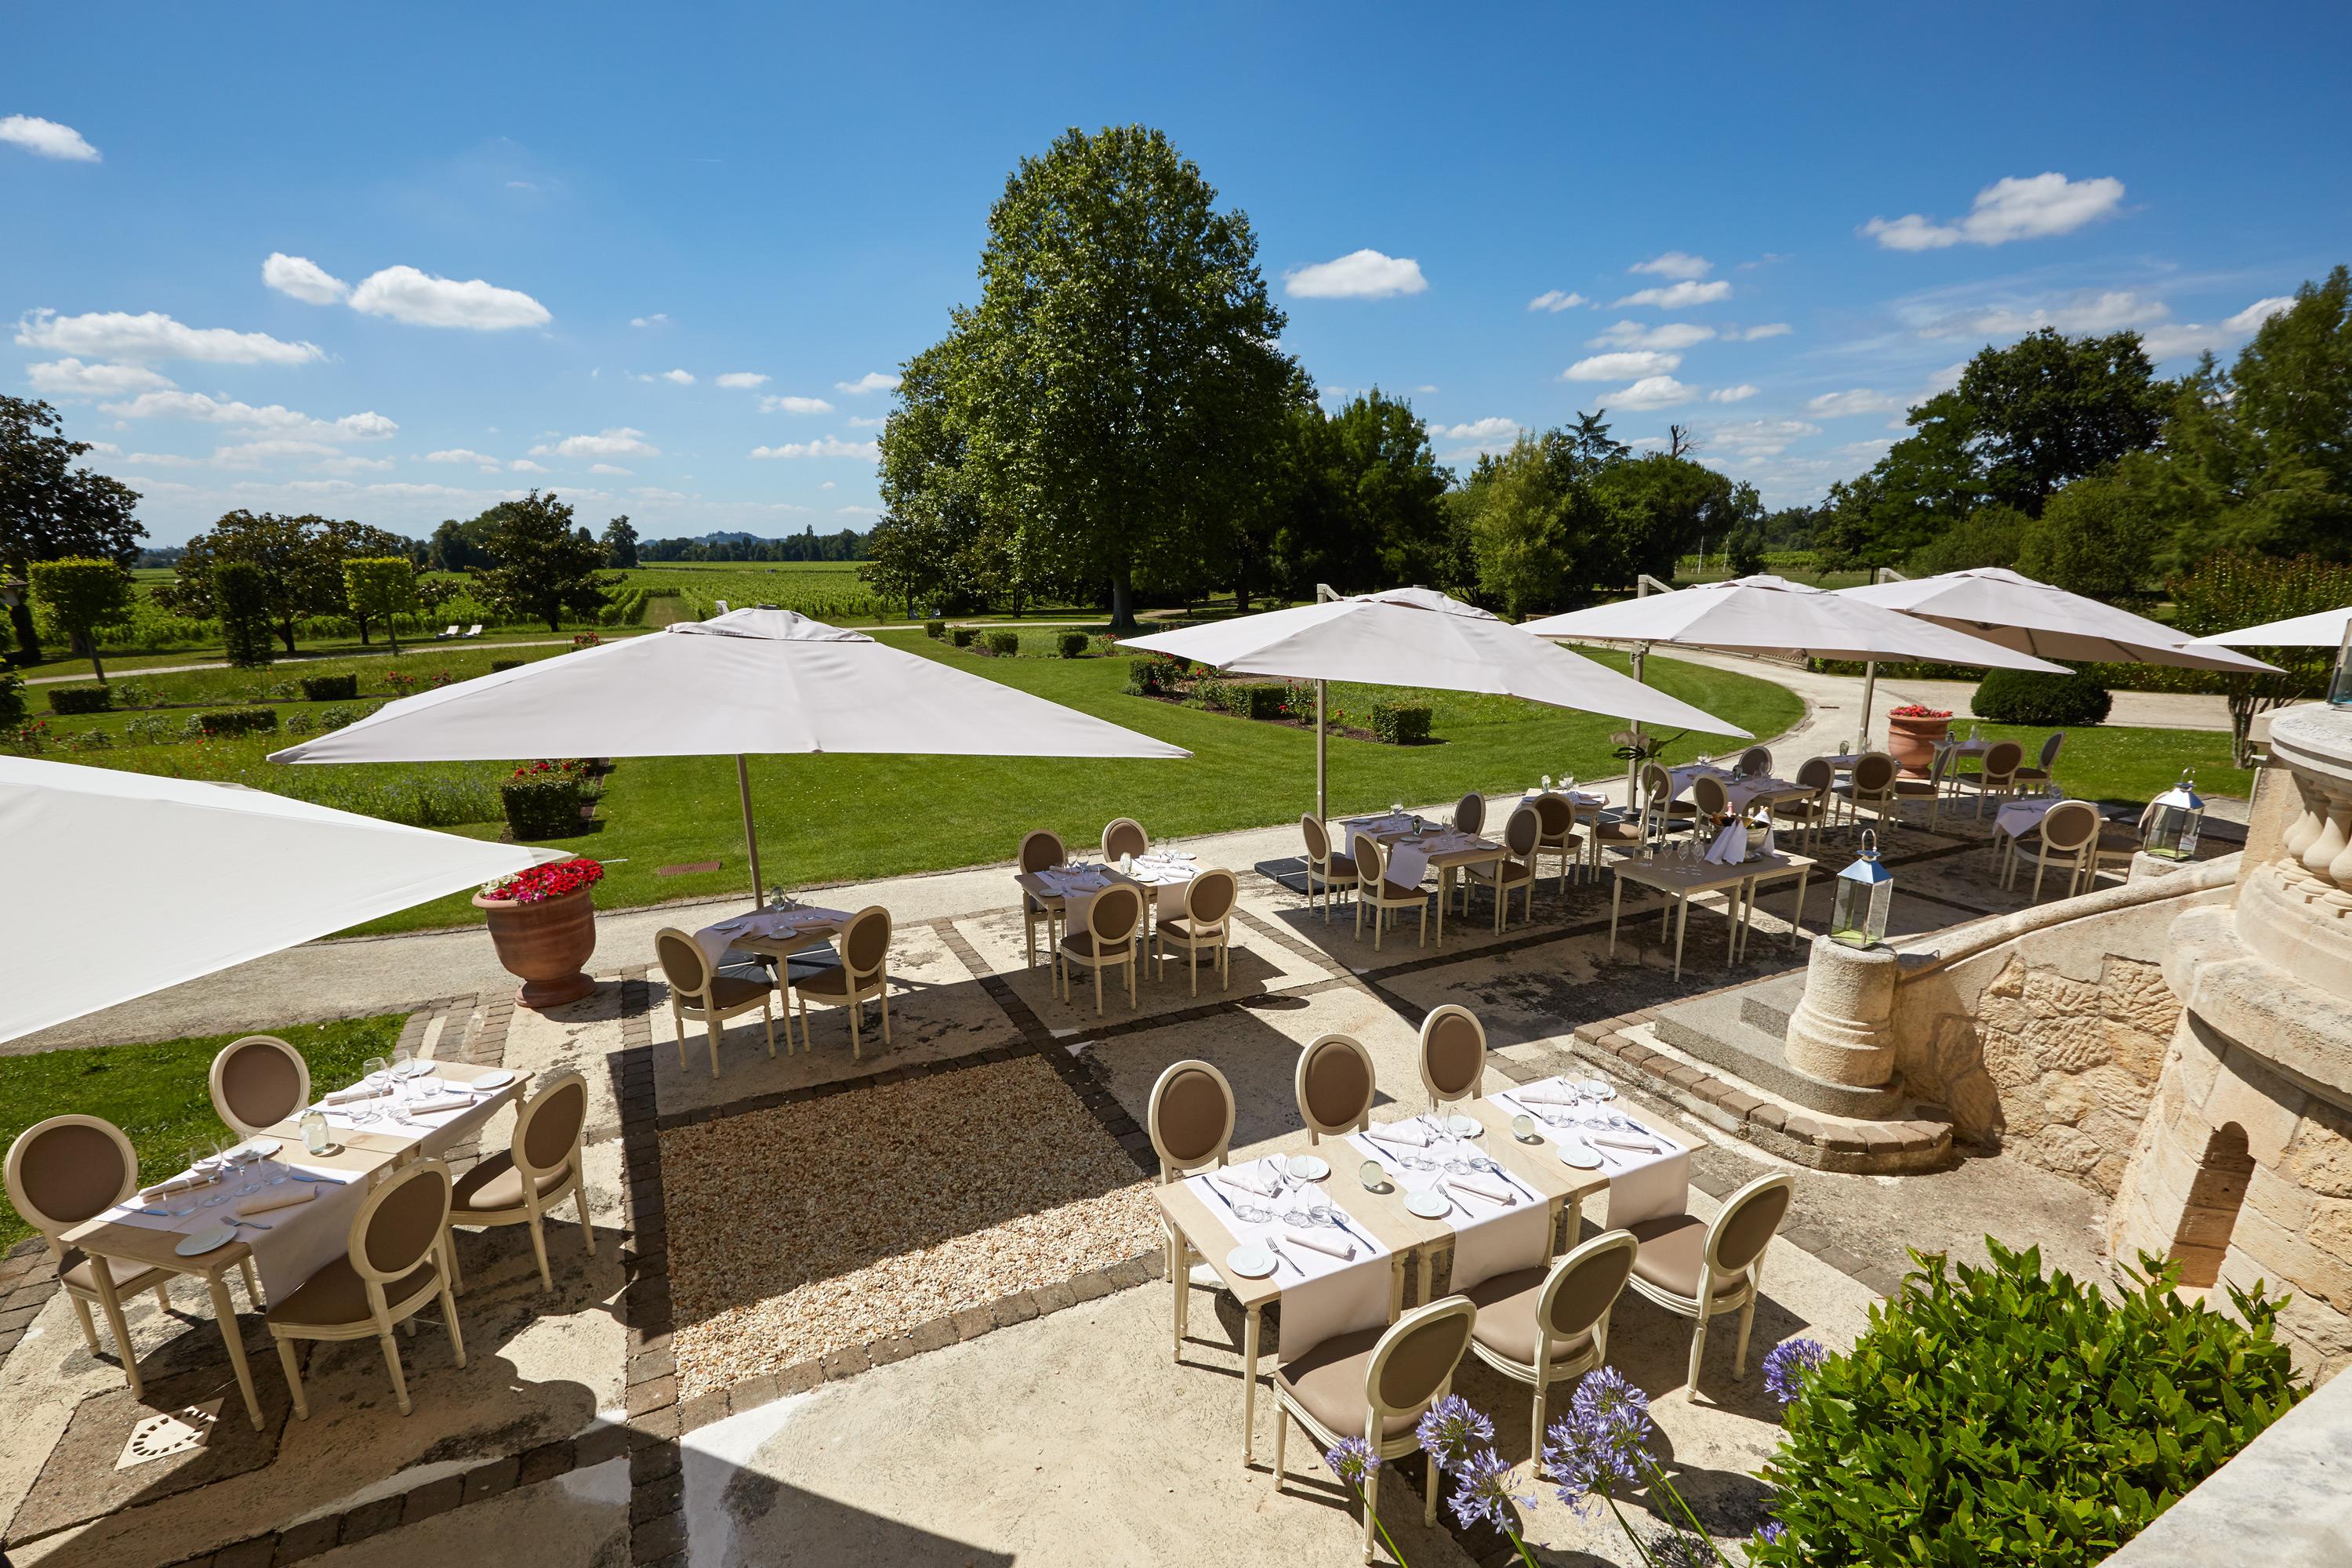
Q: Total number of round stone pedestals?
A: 2